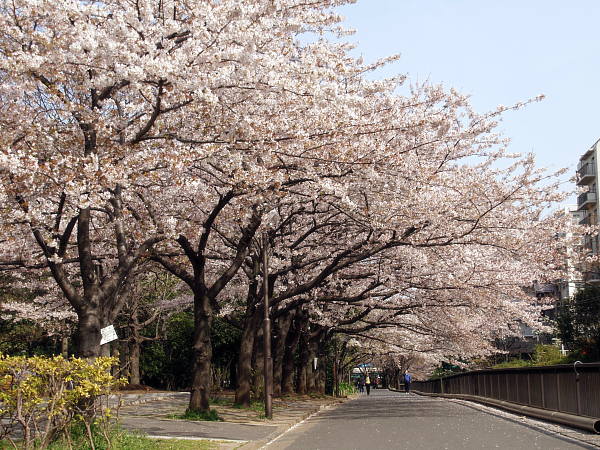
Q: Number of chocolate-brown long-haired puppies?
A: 0